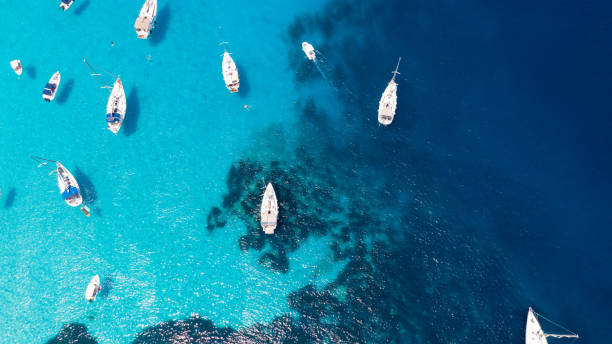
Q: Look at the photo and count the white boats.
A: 12